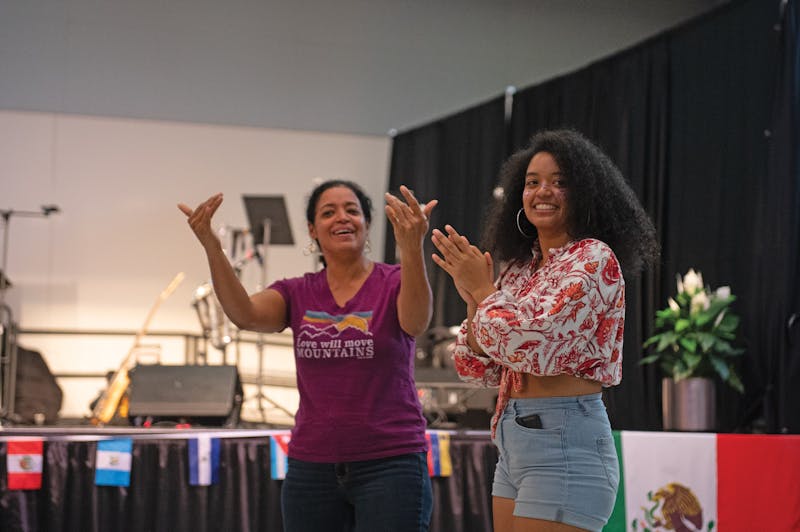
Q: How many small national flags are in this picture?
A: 5